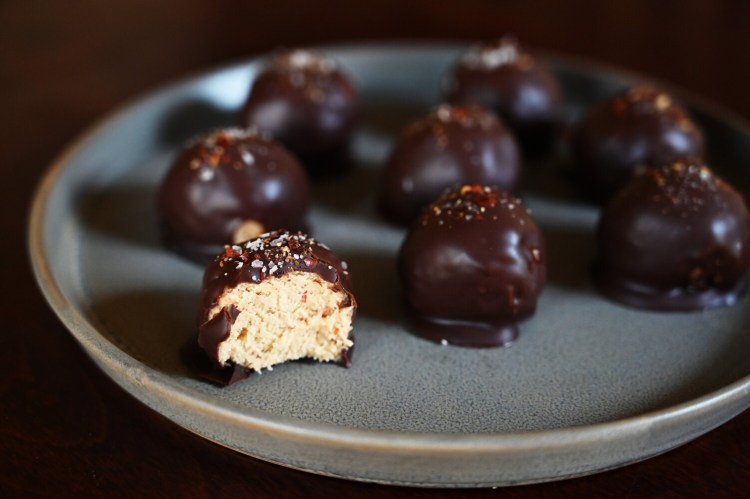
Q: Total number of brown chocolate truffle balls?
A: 8